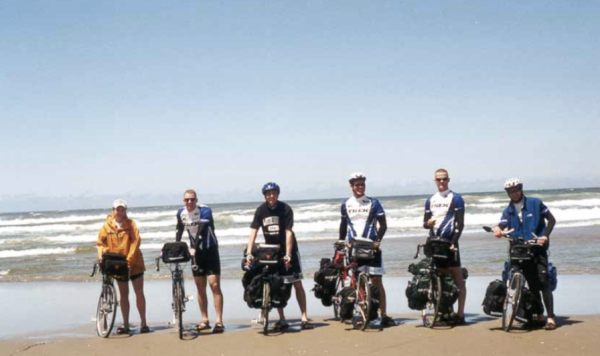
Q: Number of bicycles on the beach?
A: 6